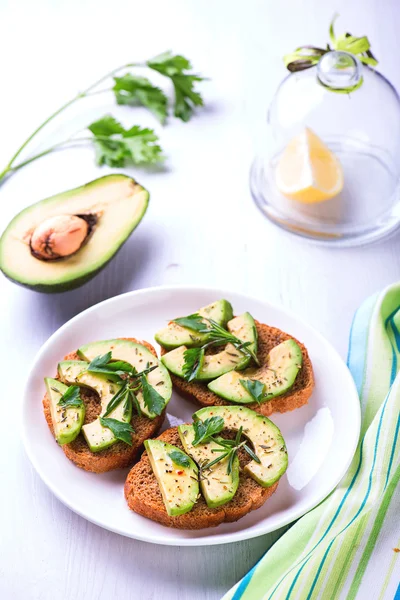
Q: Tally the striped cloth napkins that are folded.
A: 1